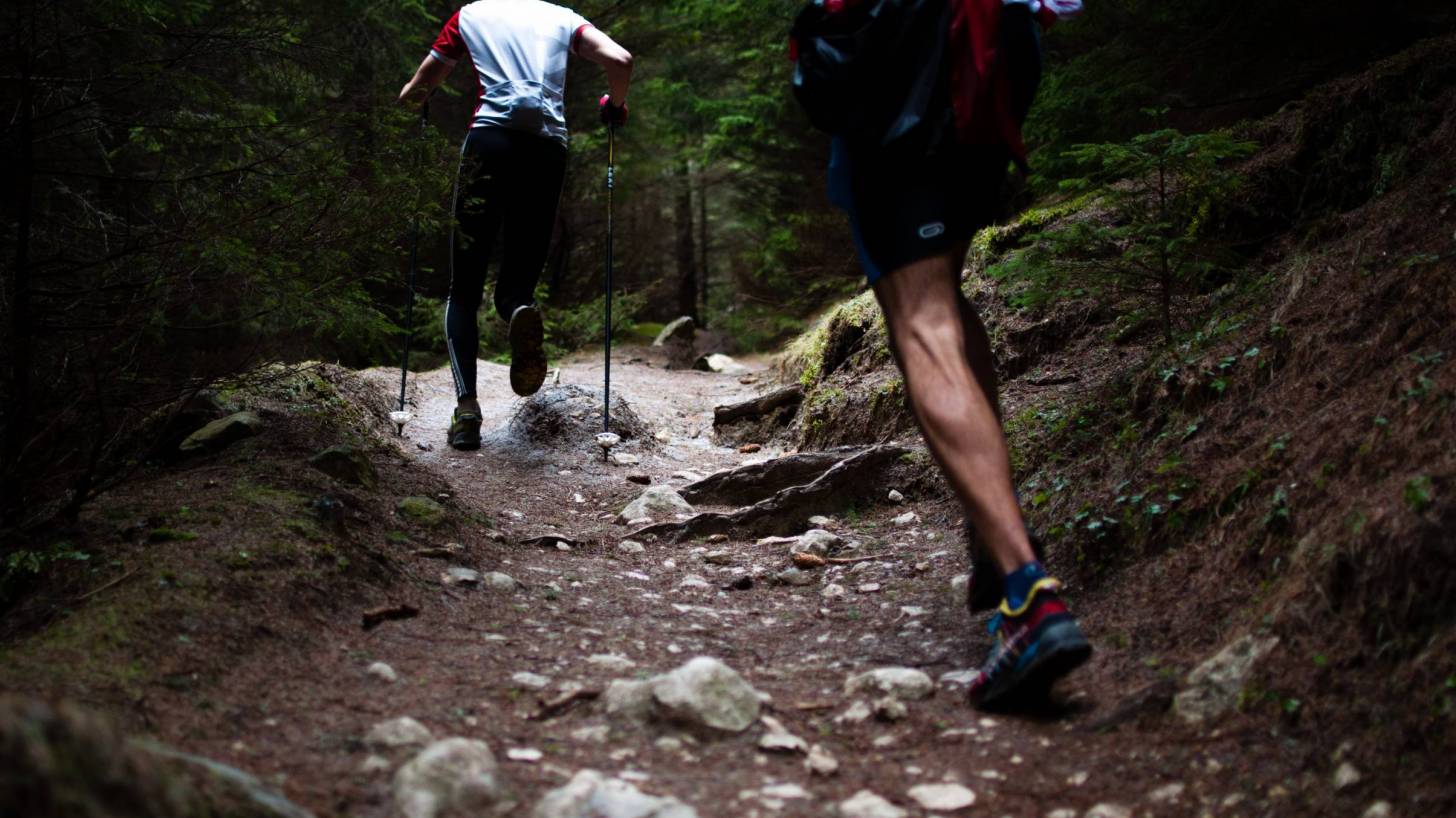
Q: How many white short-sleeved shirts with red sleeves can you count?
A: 1